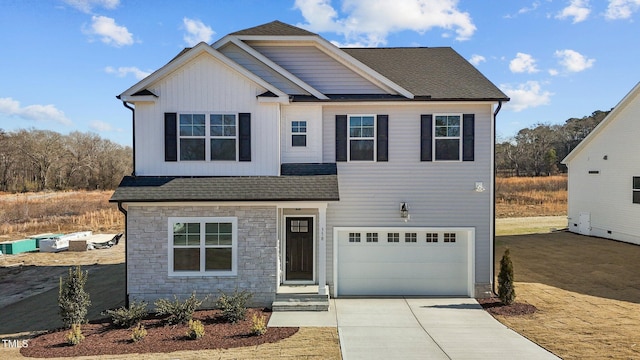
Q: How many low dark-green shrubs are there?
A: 3